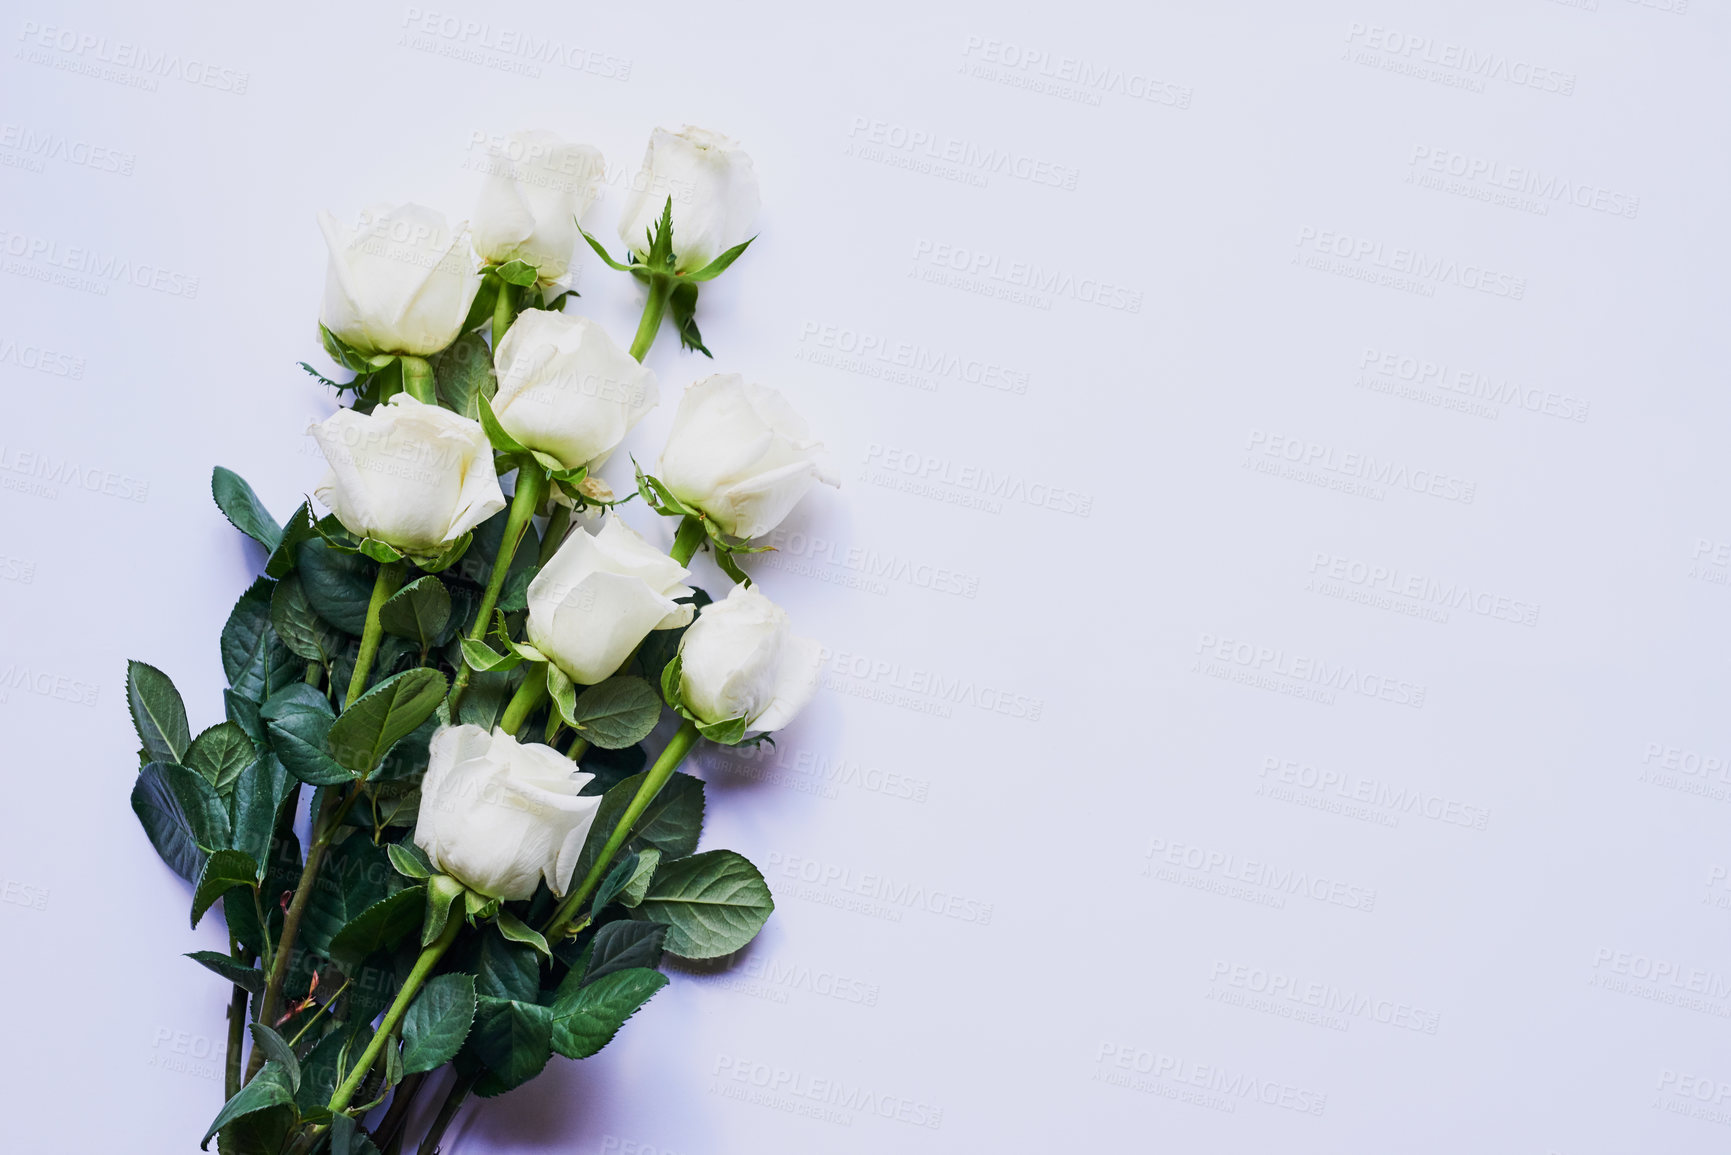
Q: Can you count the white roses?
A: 9